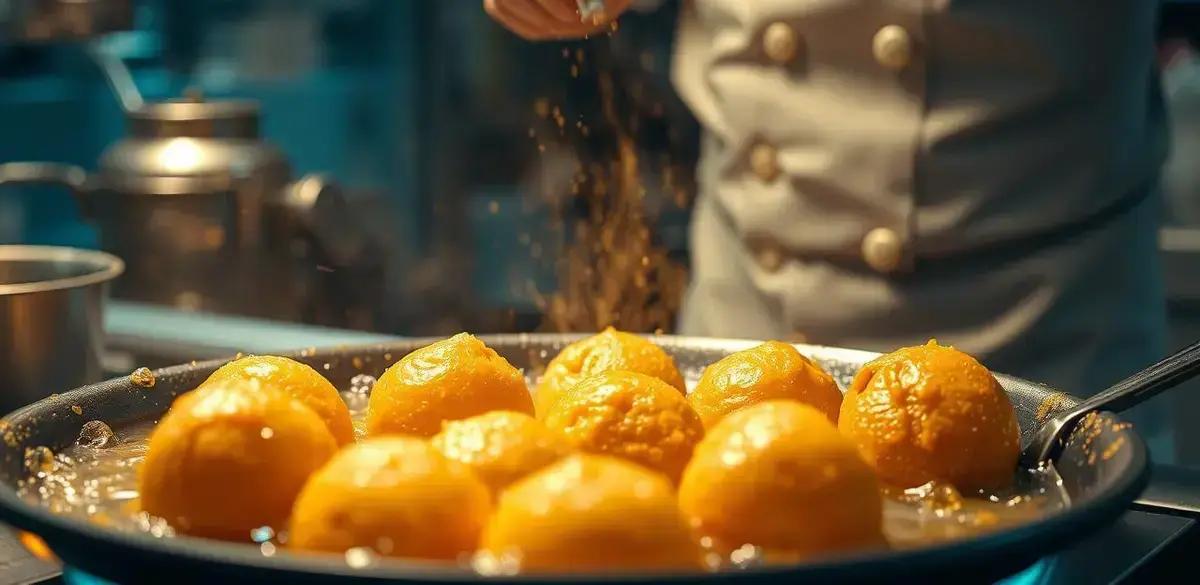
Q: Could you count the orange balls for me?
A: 11